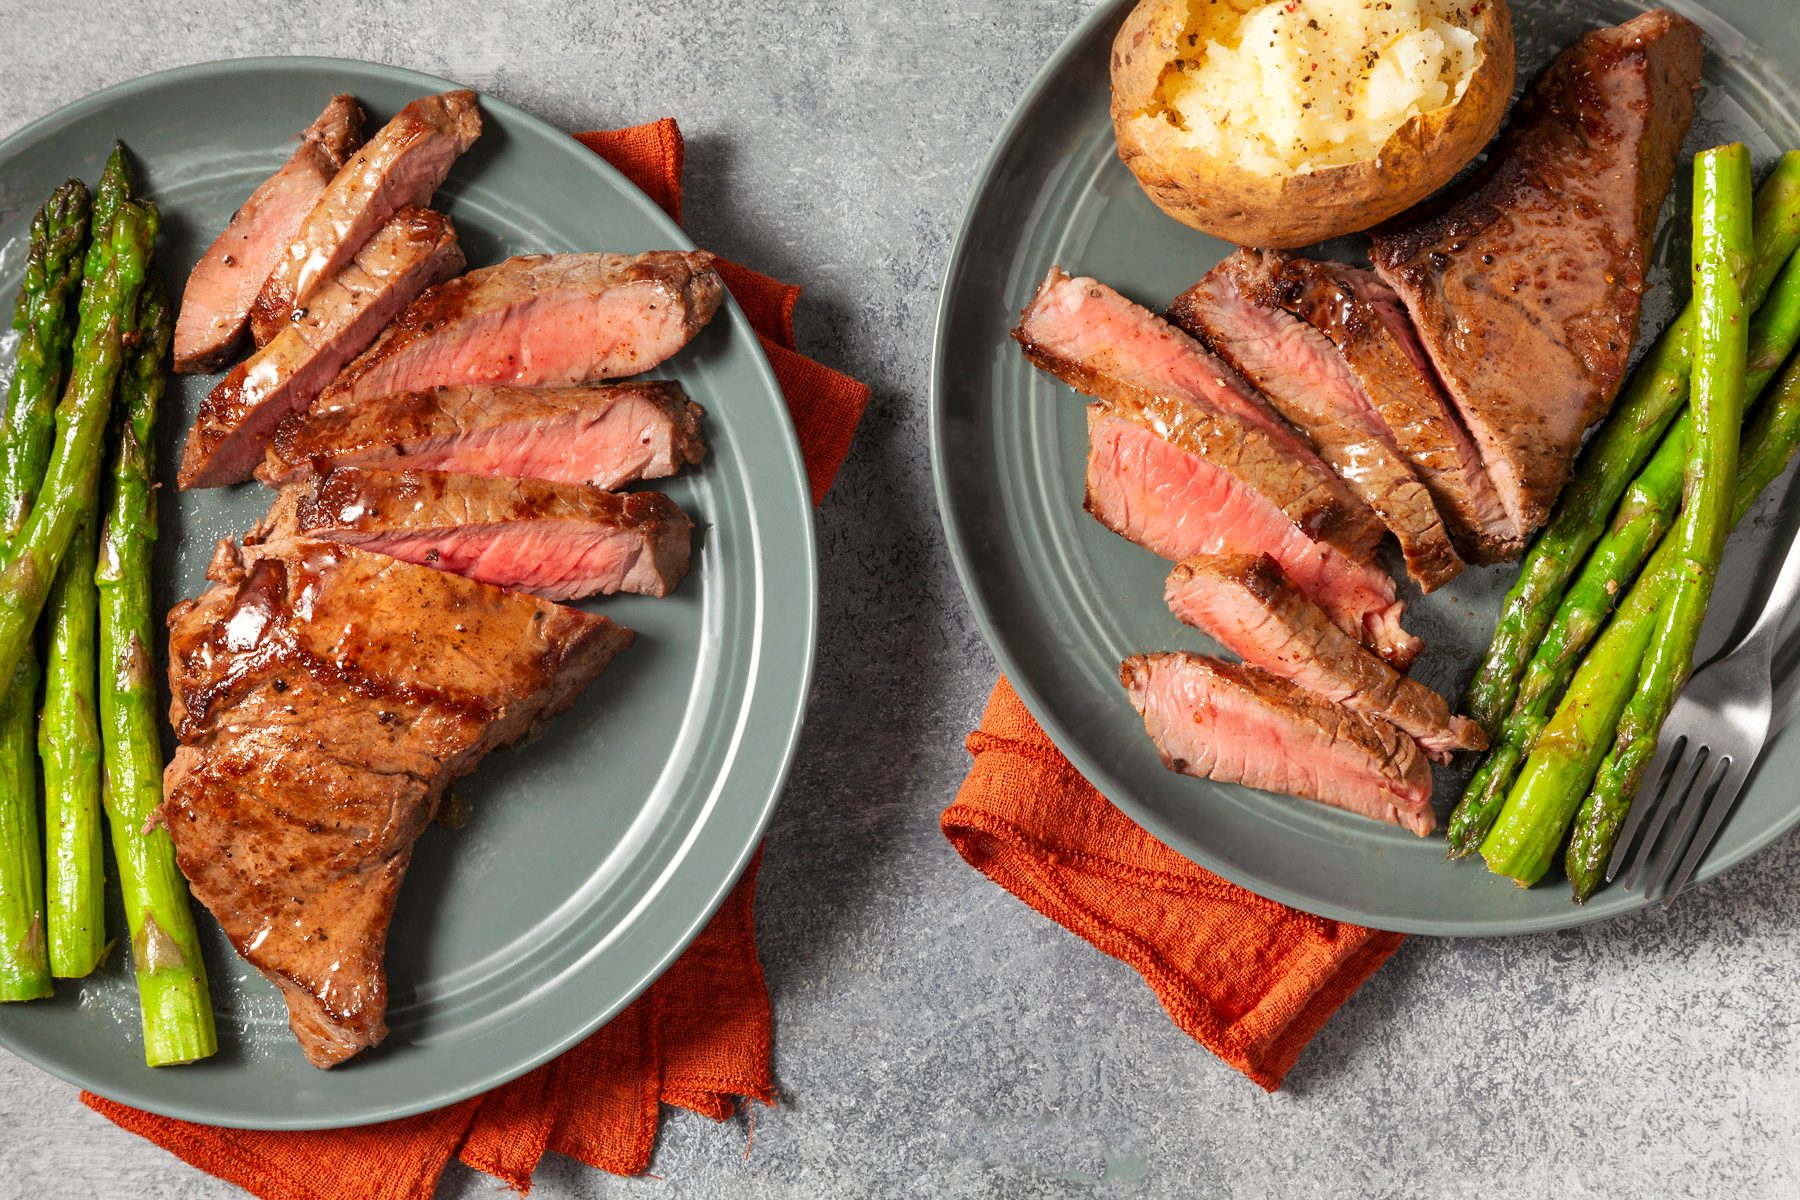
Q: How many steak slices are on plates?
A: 12